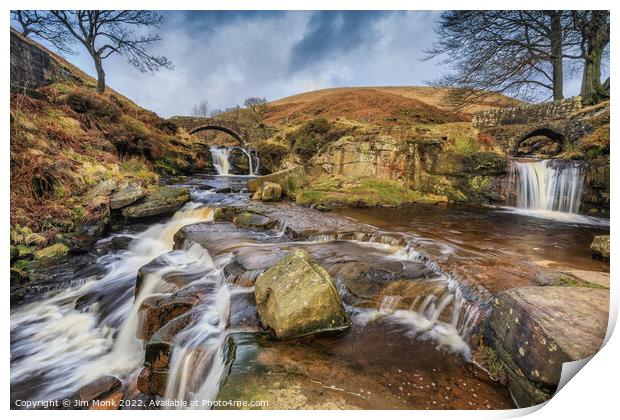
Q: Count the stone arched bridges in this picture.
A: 2